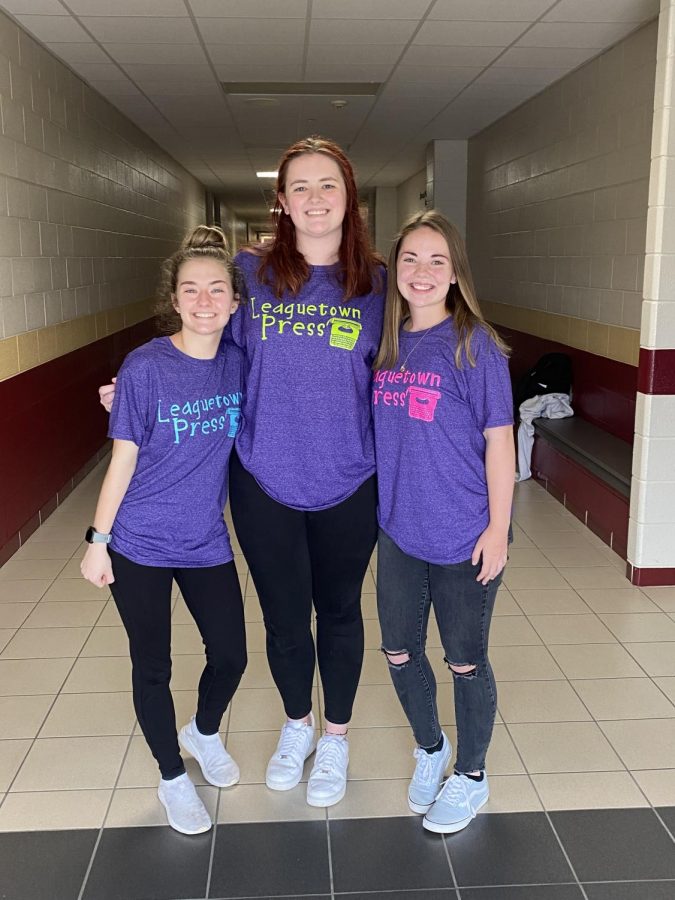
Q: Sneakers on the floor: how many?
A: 6